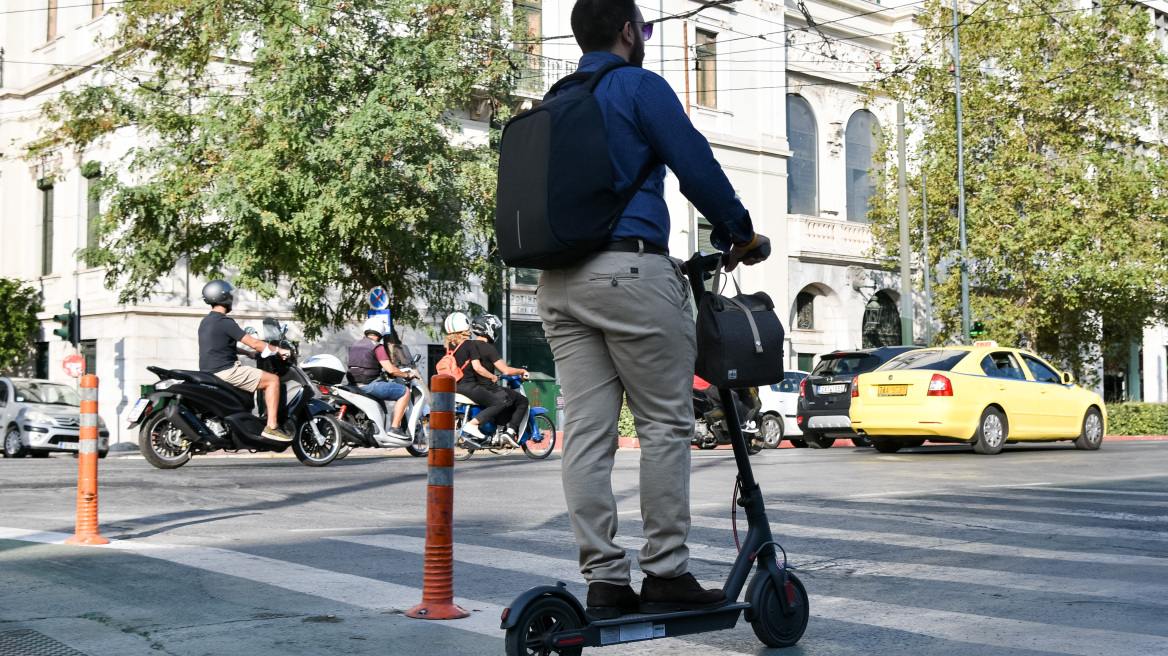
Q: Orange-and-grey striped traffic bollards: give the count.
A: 2